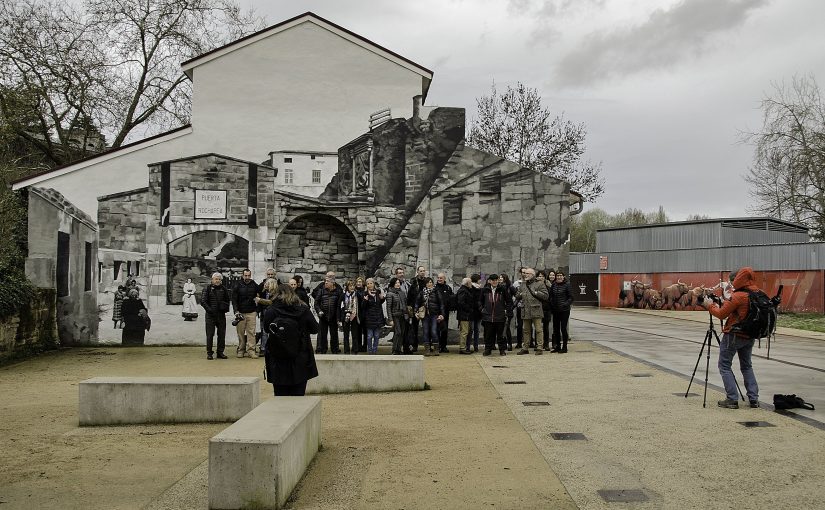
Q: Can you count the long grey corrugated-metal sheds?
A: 1